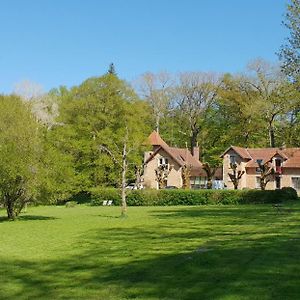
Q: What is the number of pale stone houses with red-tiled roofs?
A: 2